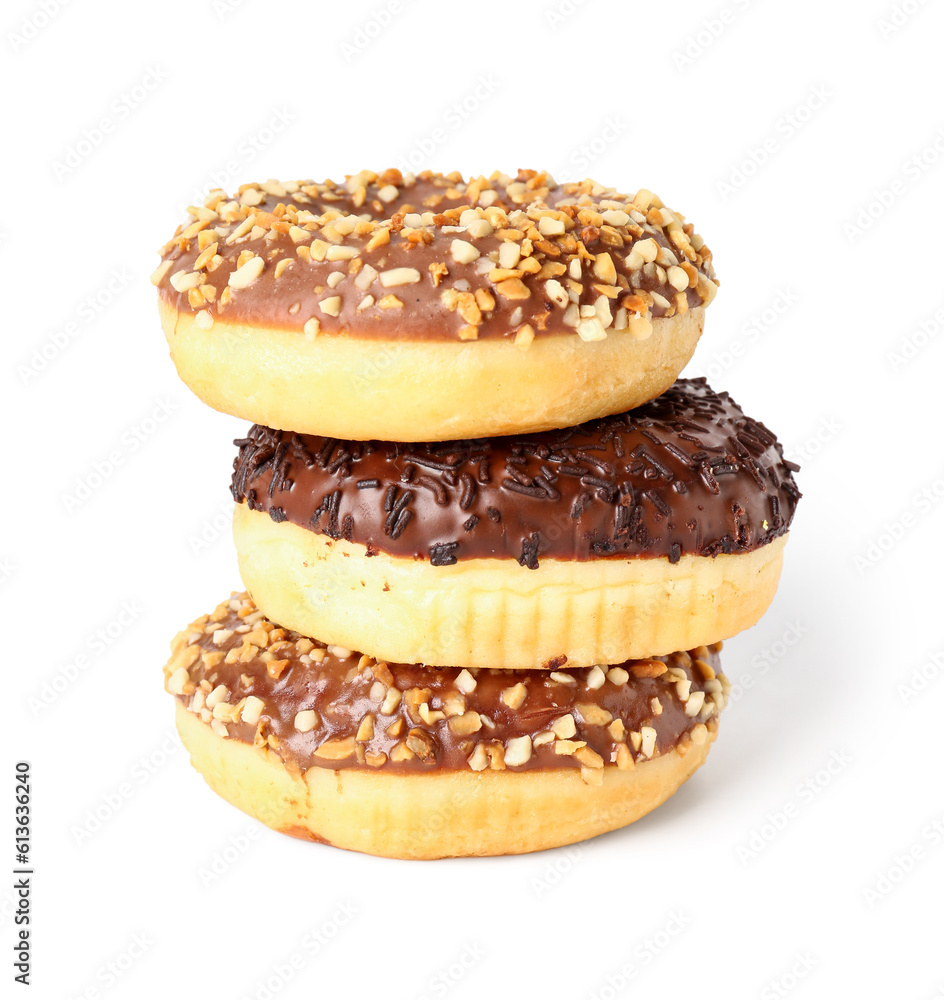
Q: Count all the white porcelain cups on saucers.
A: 0